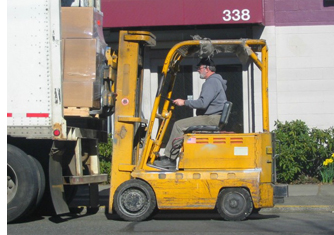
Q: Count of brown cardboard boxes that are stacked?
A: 3